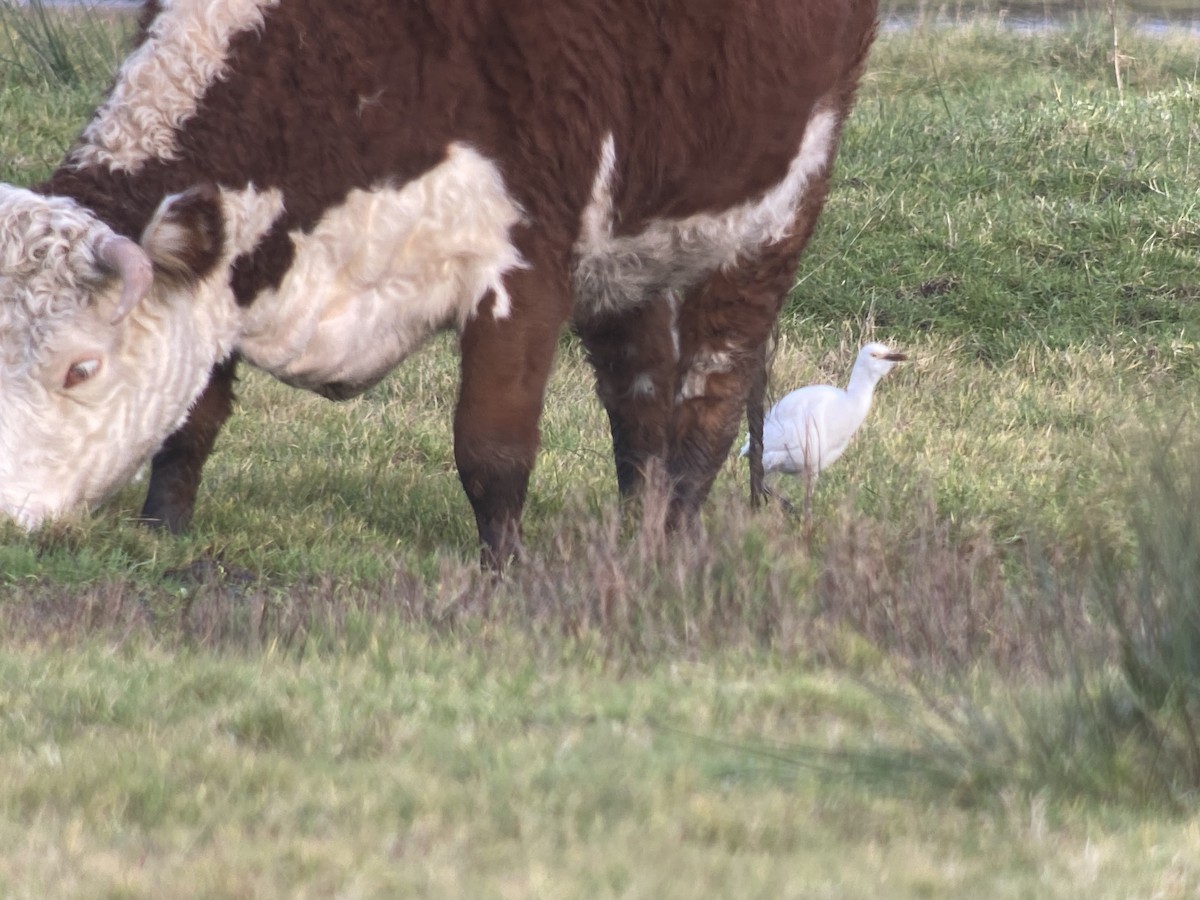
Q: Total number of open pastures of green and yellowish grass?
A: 1